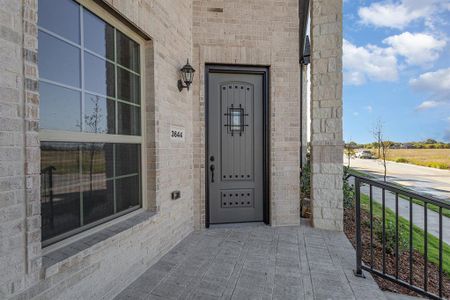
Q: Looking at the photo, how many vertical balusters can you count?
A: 6